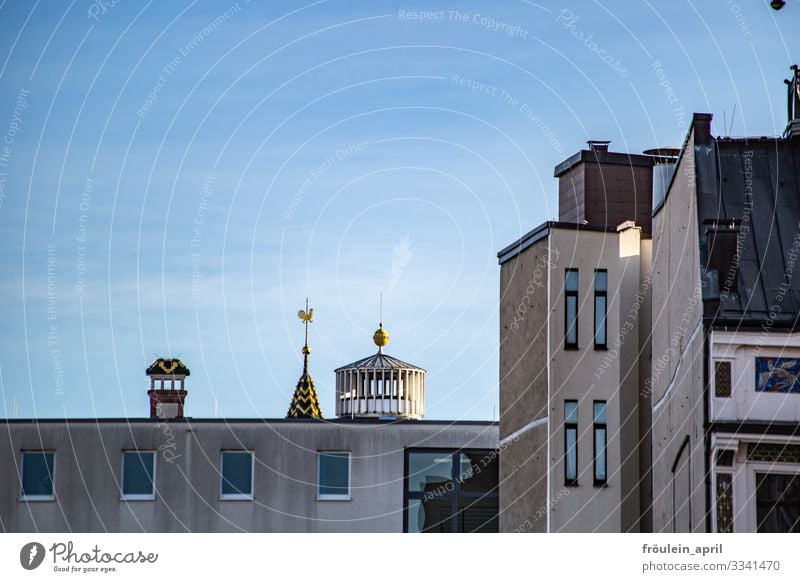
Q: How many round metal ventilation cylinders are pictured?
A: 1